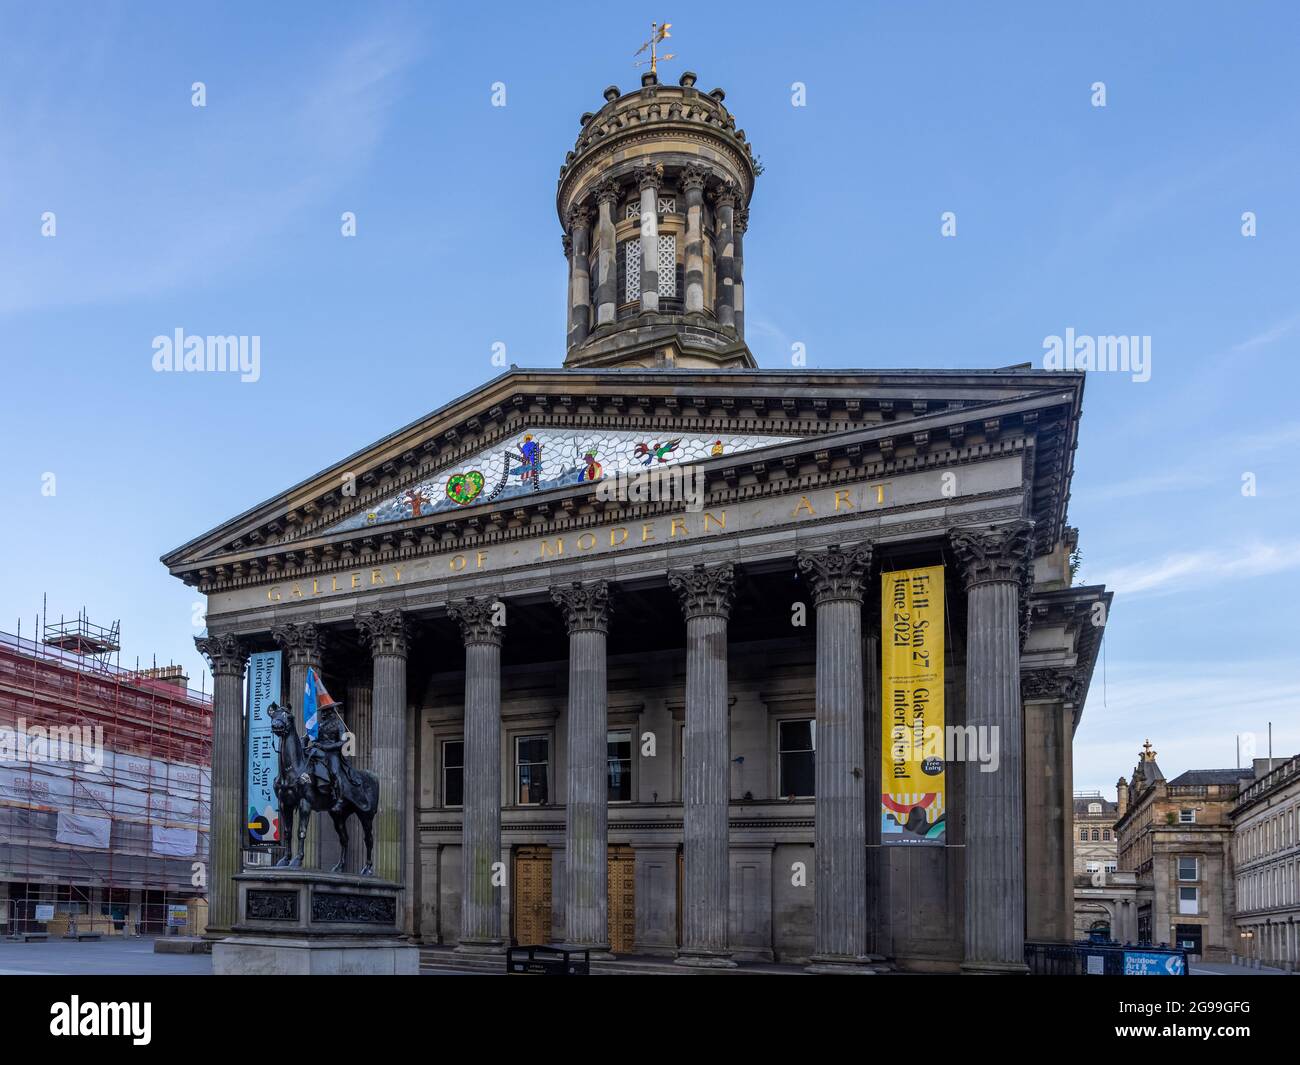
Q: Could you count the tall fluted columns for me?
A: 8